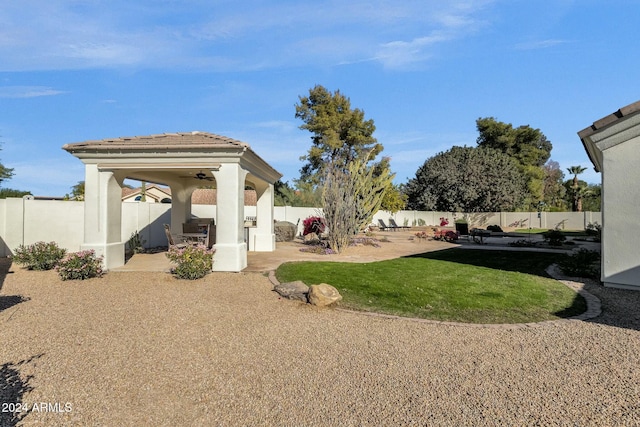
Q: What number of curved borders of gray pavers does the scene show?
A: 1